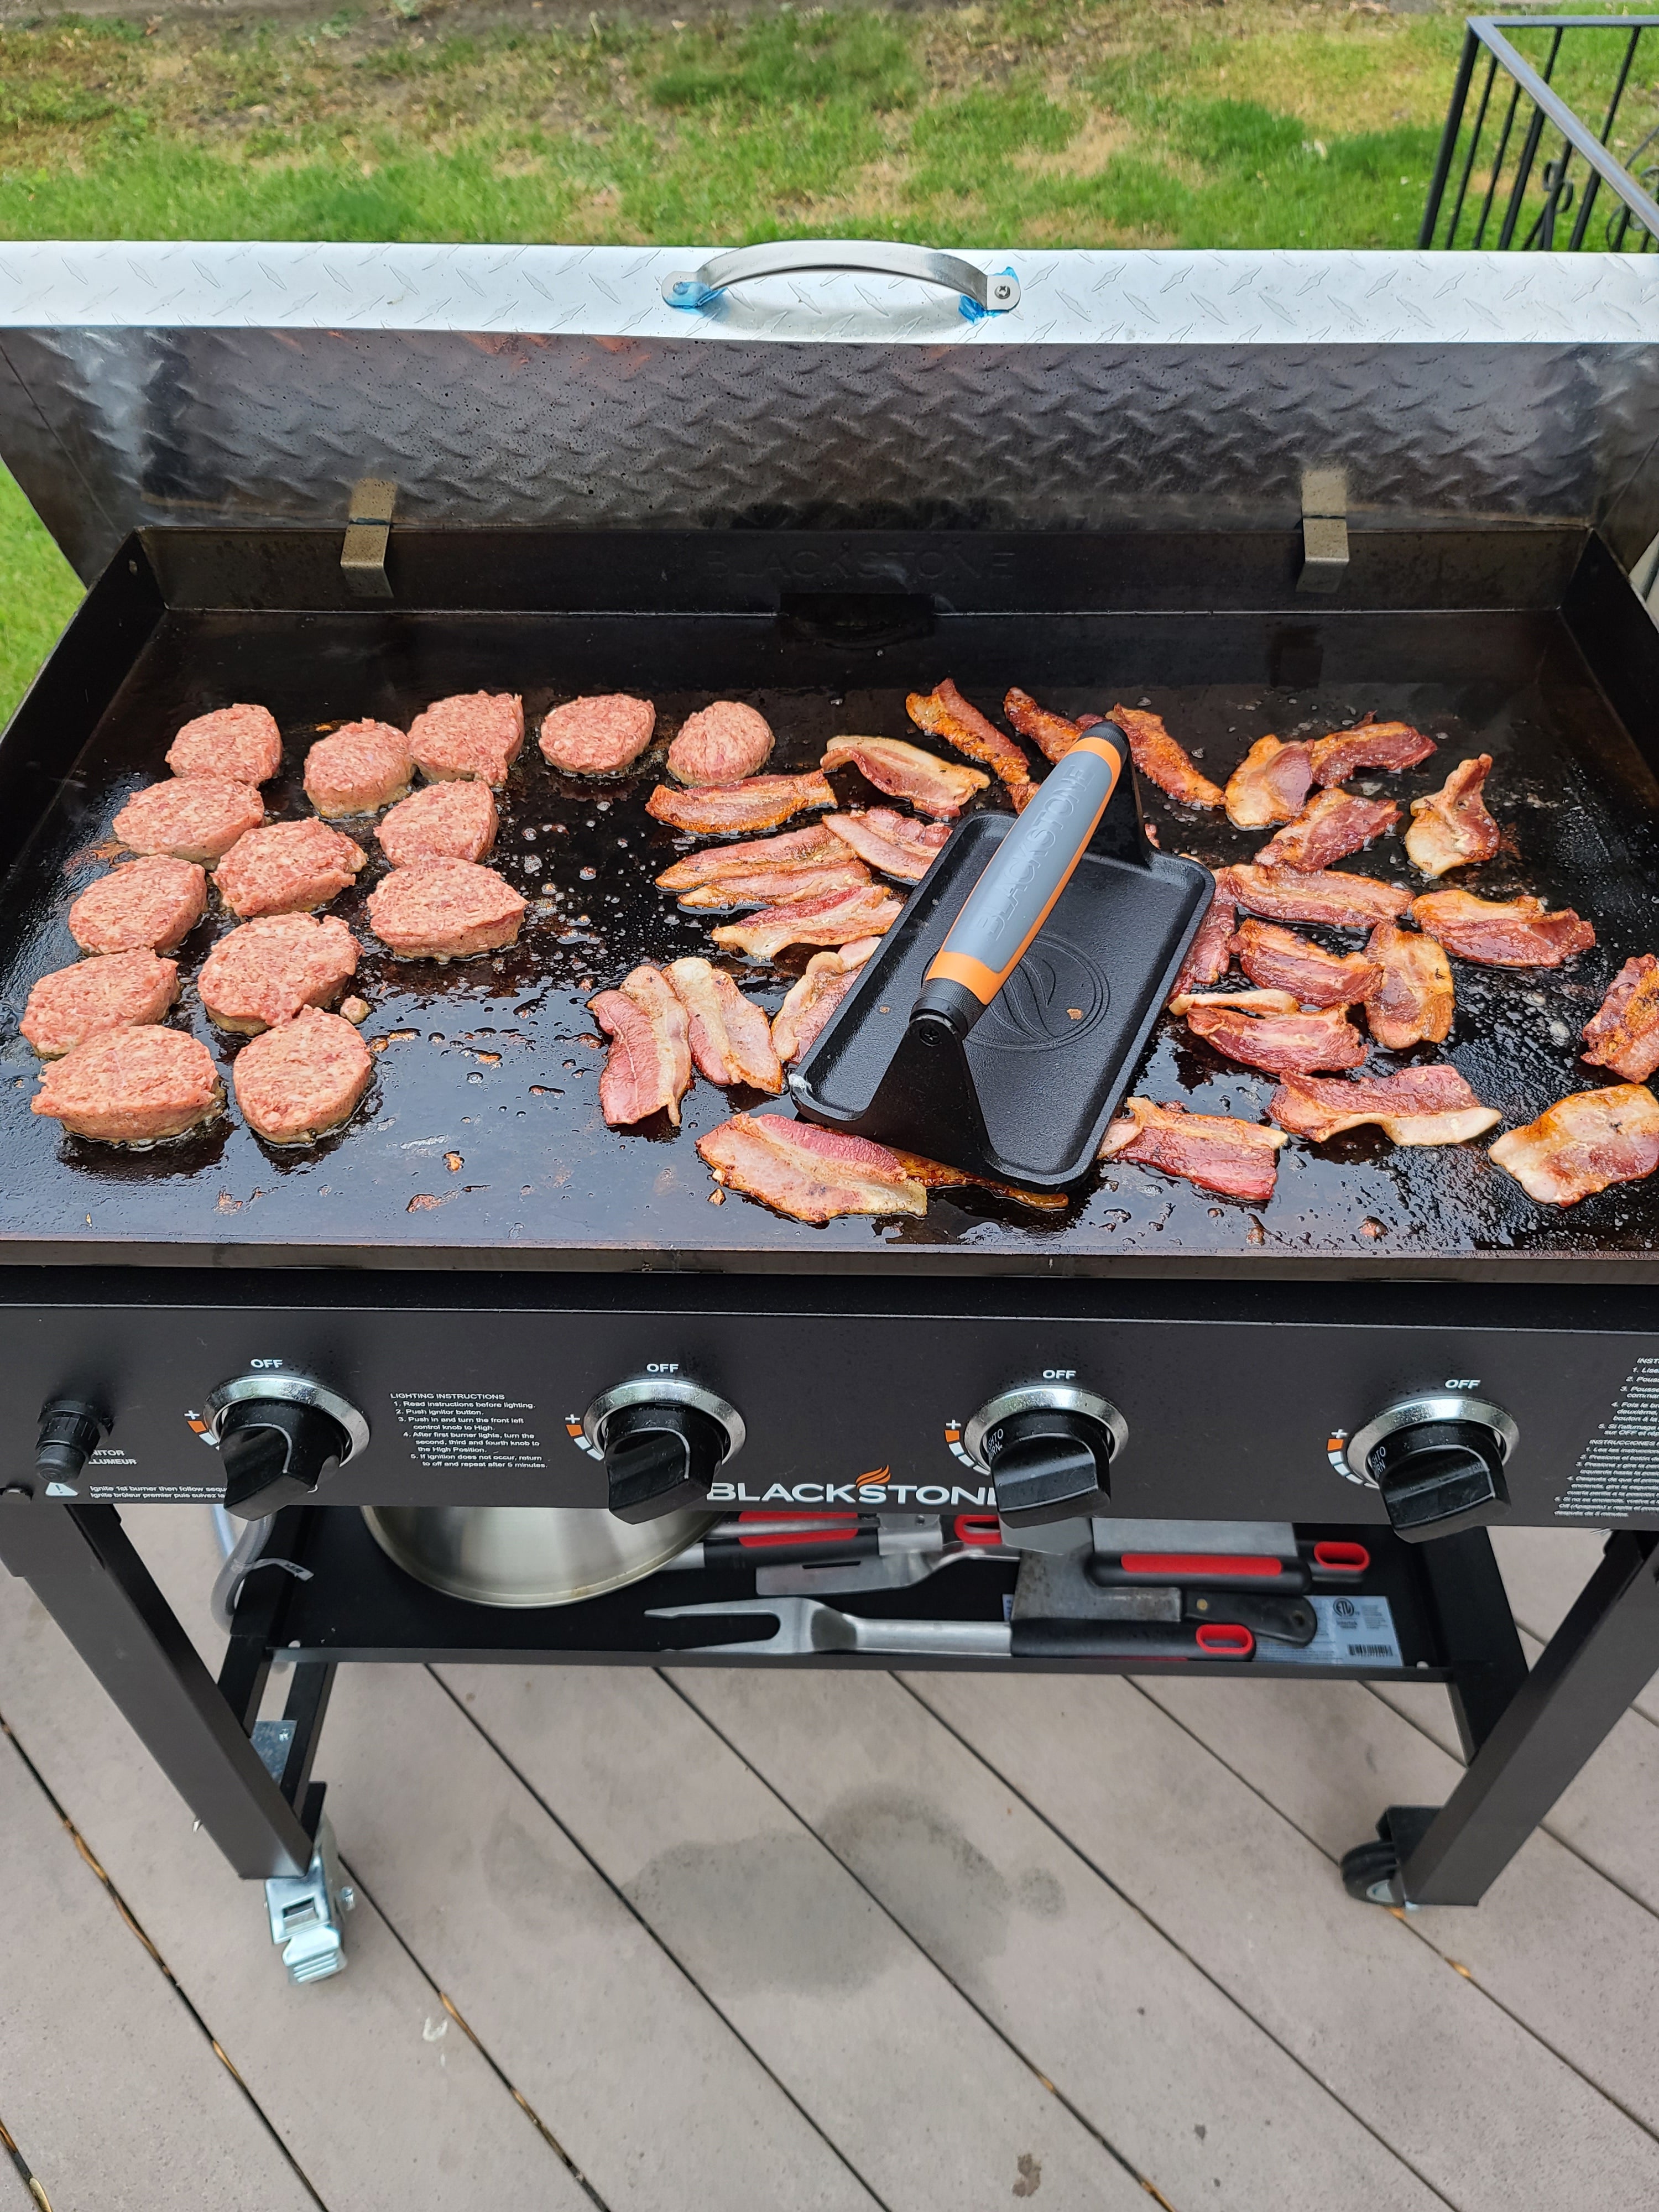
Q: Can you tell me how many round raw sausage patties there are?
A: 14